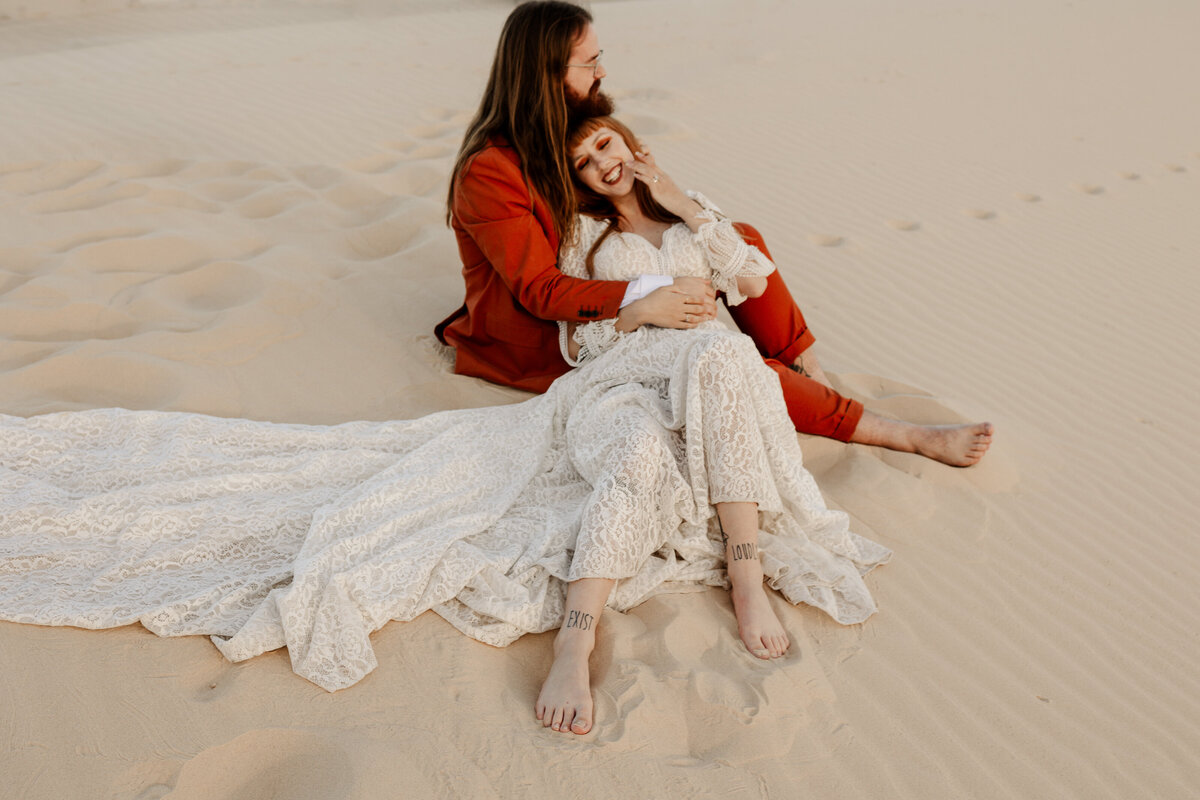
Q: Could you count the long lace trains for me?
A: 1